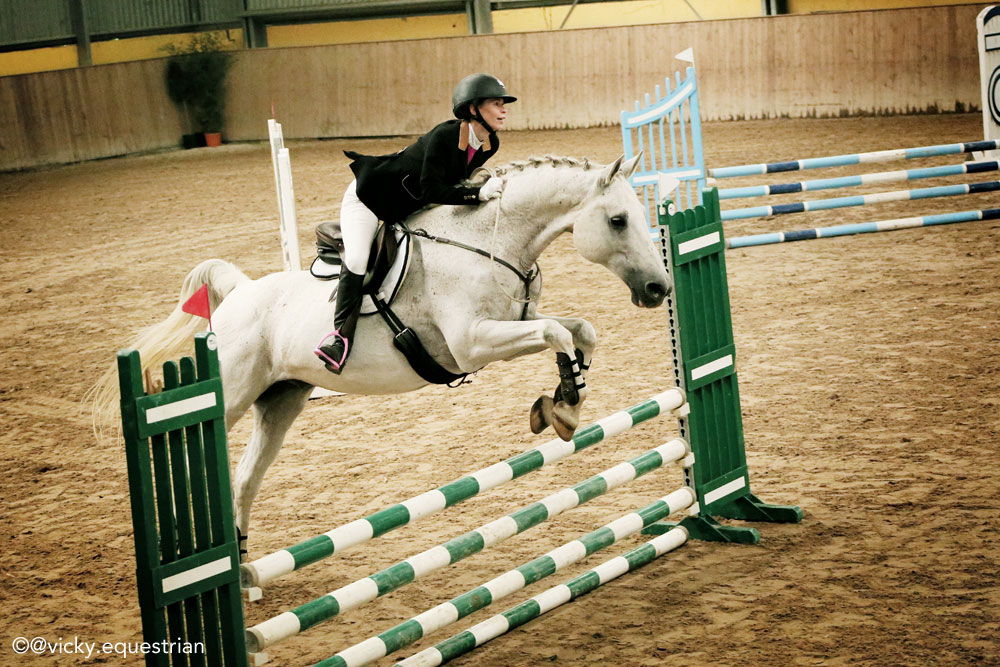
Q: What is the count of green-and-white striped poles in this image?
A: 4